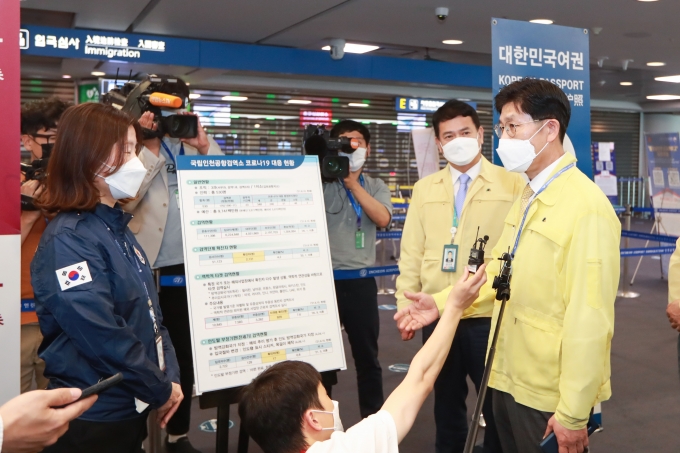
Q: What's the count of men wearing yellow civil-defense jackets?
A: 2